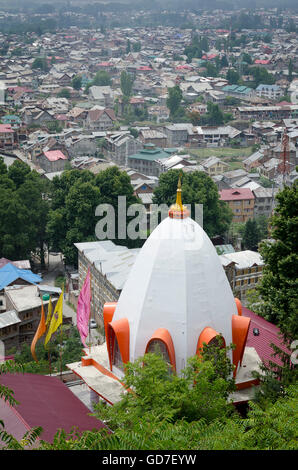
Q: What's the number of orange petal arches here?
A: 6